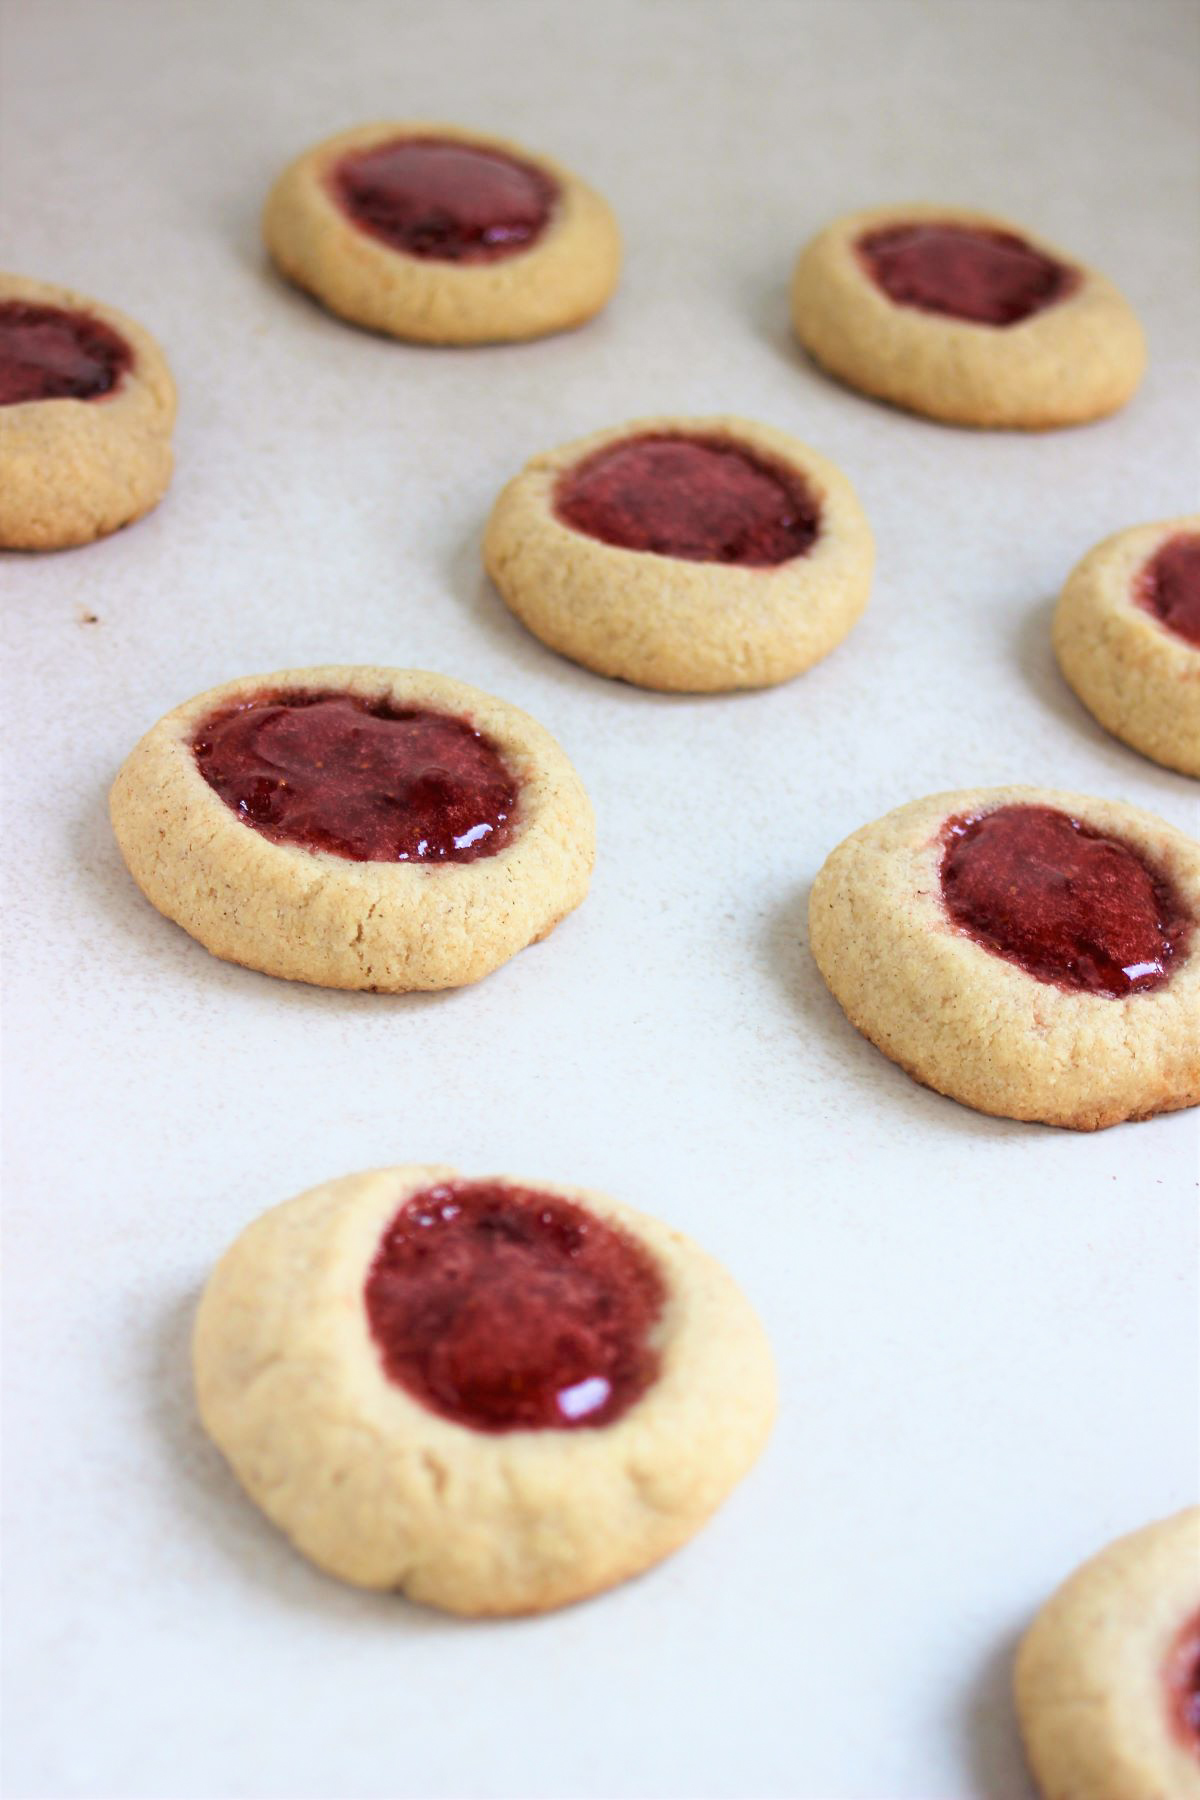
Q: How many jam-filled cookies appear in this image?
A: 9